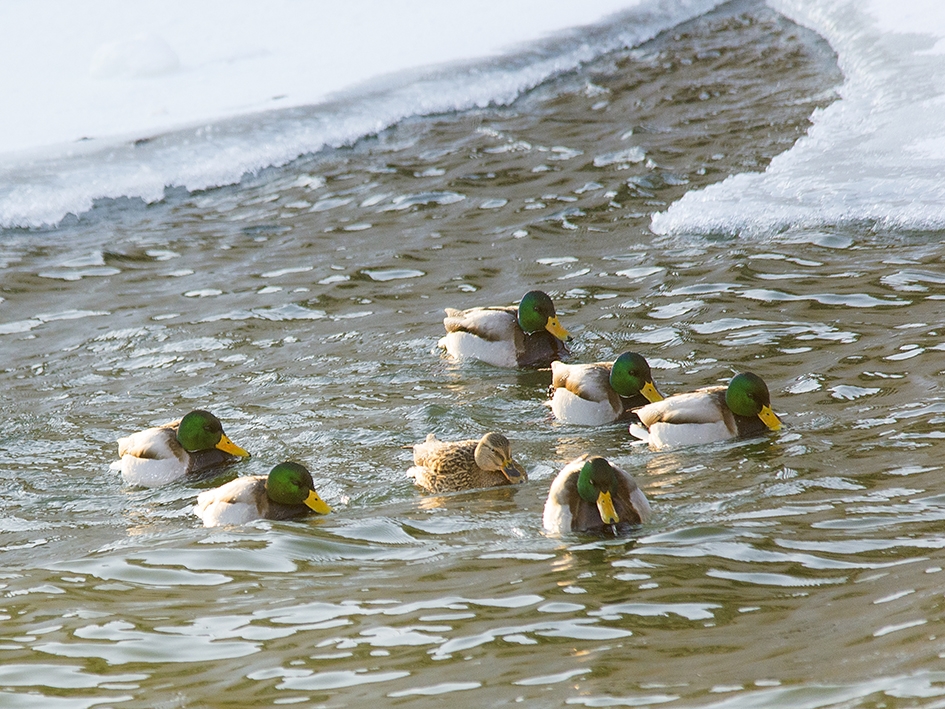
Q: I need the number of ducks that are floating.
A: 7